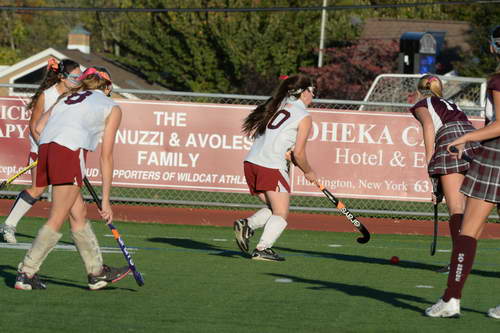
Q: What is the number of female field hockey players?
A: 5